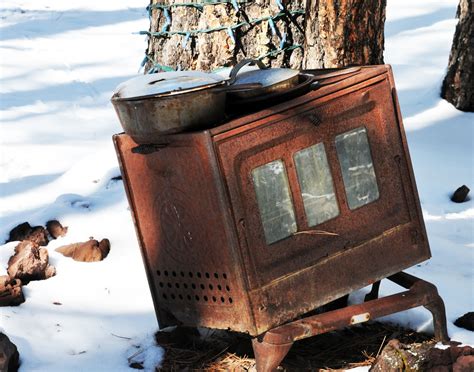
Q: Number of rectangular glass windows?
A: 3